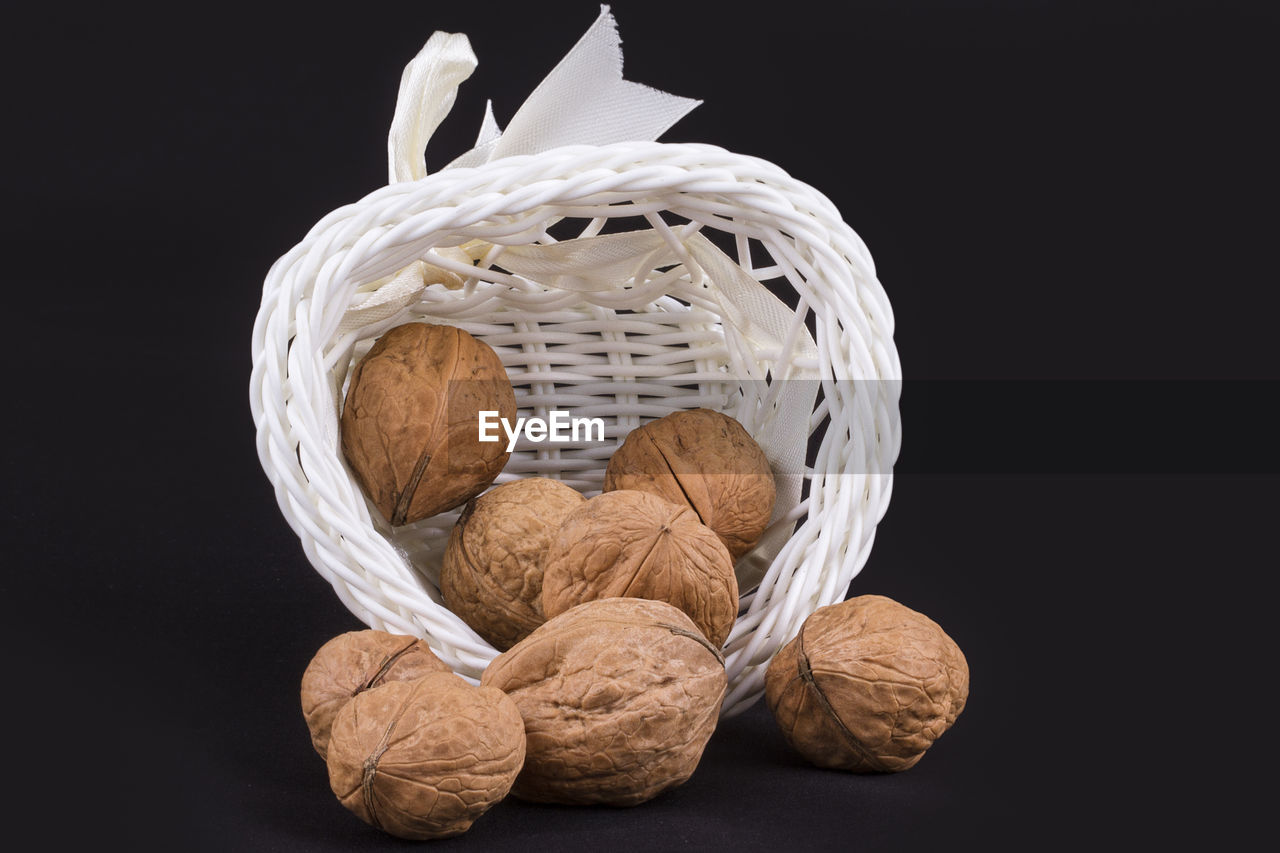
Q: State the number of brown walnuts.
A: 8